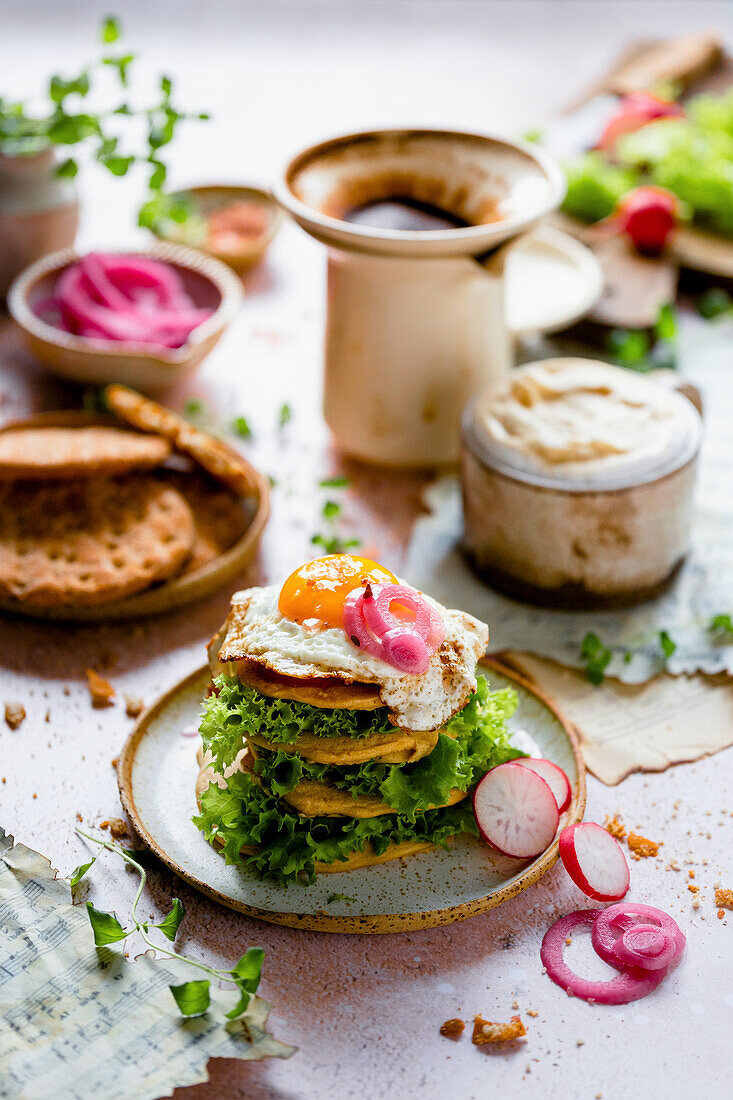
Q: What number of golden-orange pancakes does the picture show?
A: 4